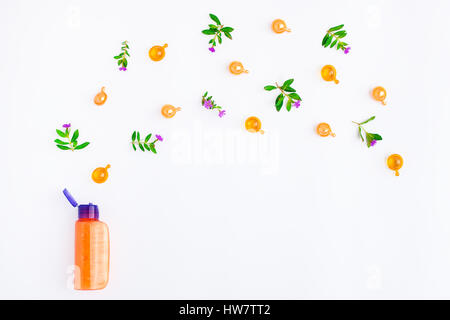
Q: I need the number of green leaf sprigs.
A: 8